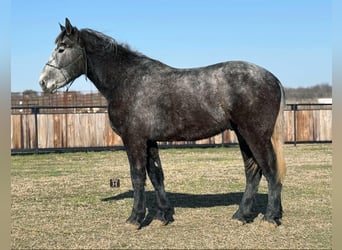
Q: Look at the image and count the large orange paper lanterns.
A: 0